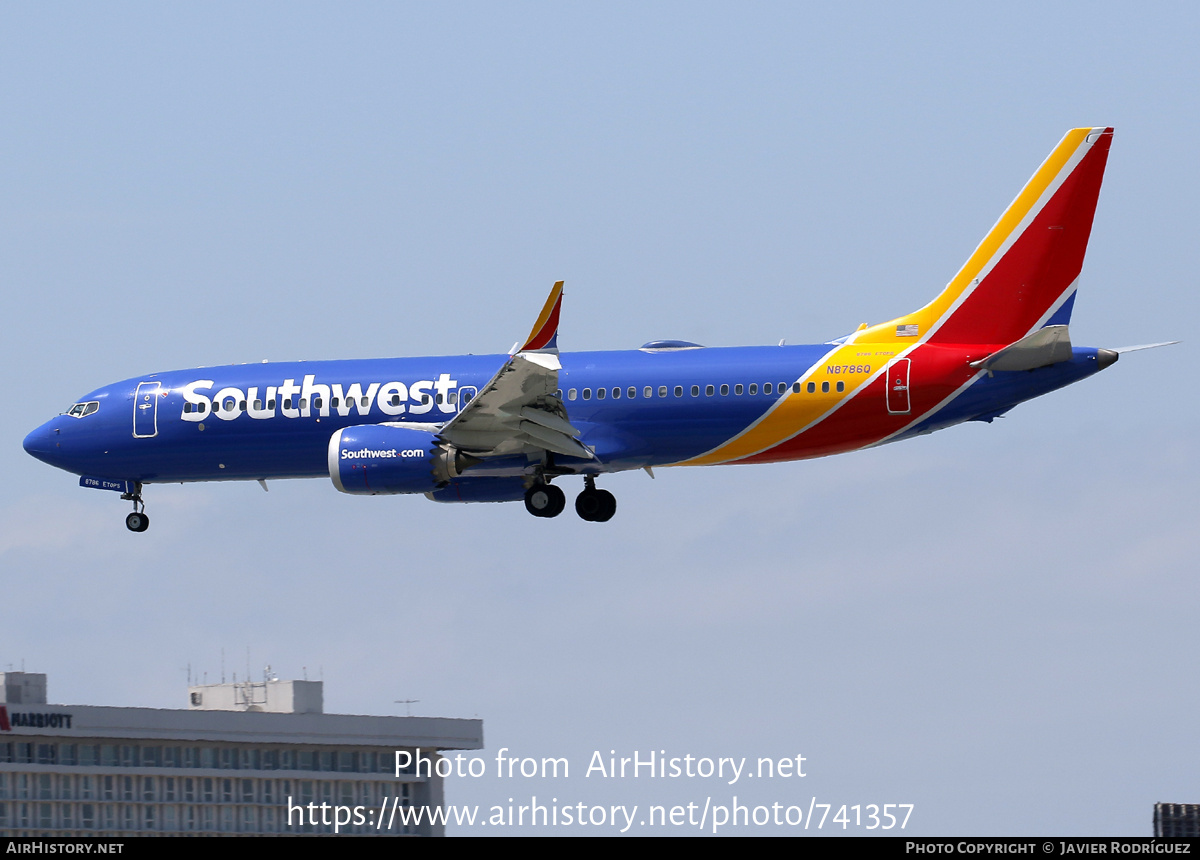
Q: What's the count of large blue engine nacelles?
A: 2